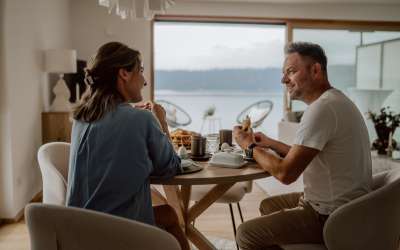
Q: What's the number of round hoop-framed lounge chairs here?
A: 2